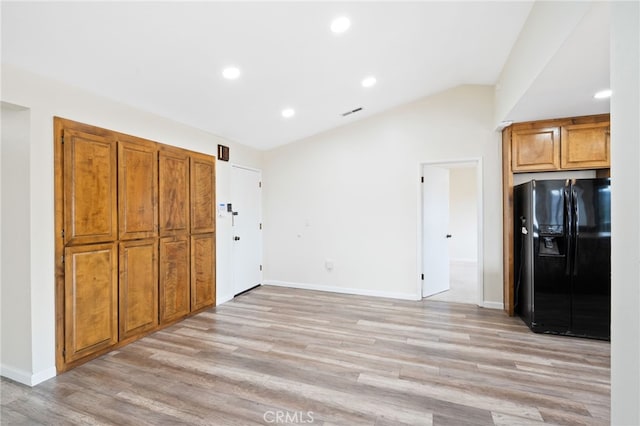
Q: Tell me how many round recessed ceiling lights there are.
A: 5